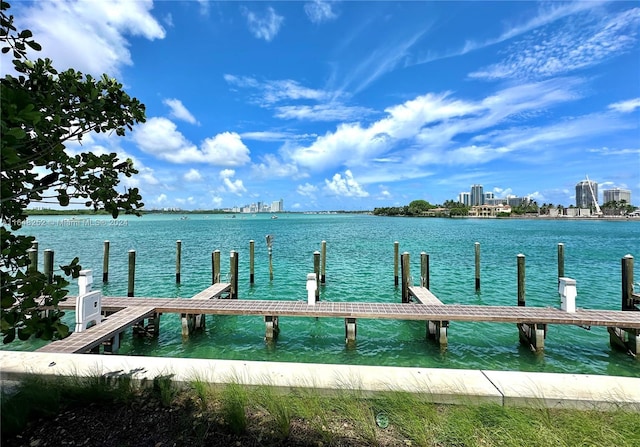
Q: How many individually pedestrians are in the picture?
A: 0